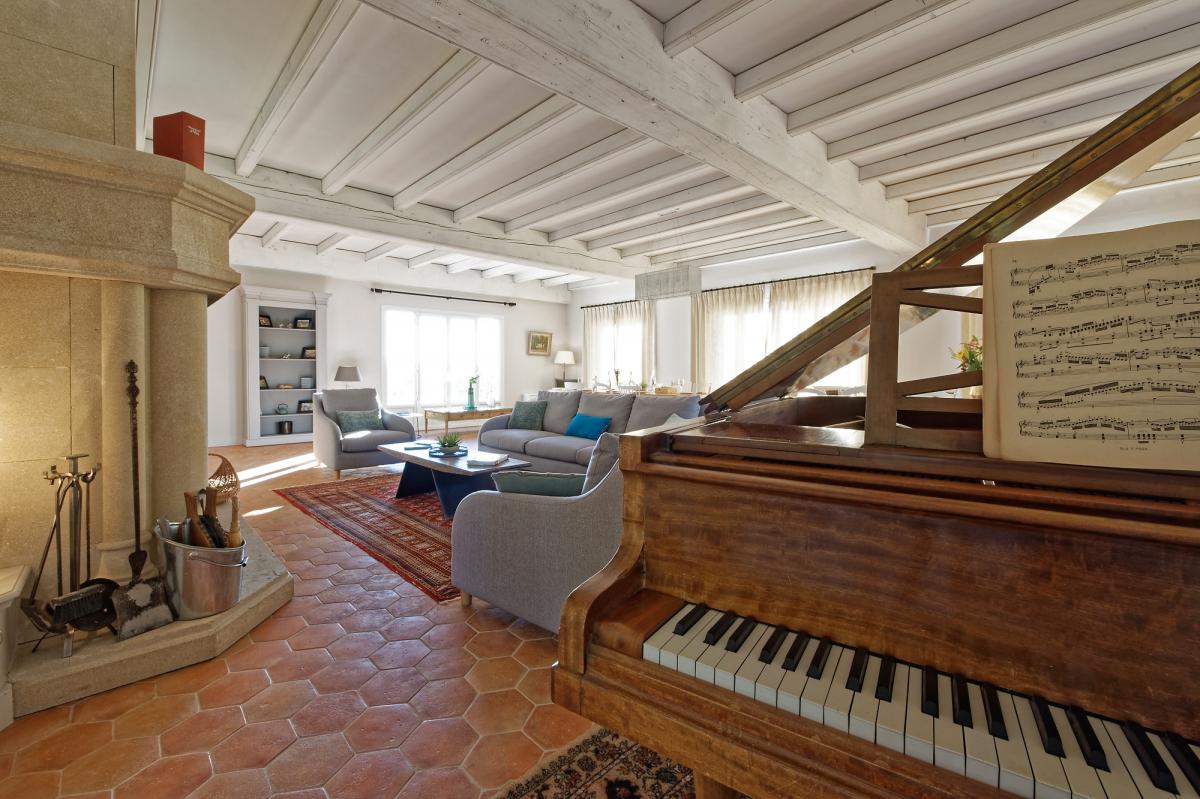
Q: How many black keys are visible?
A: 15